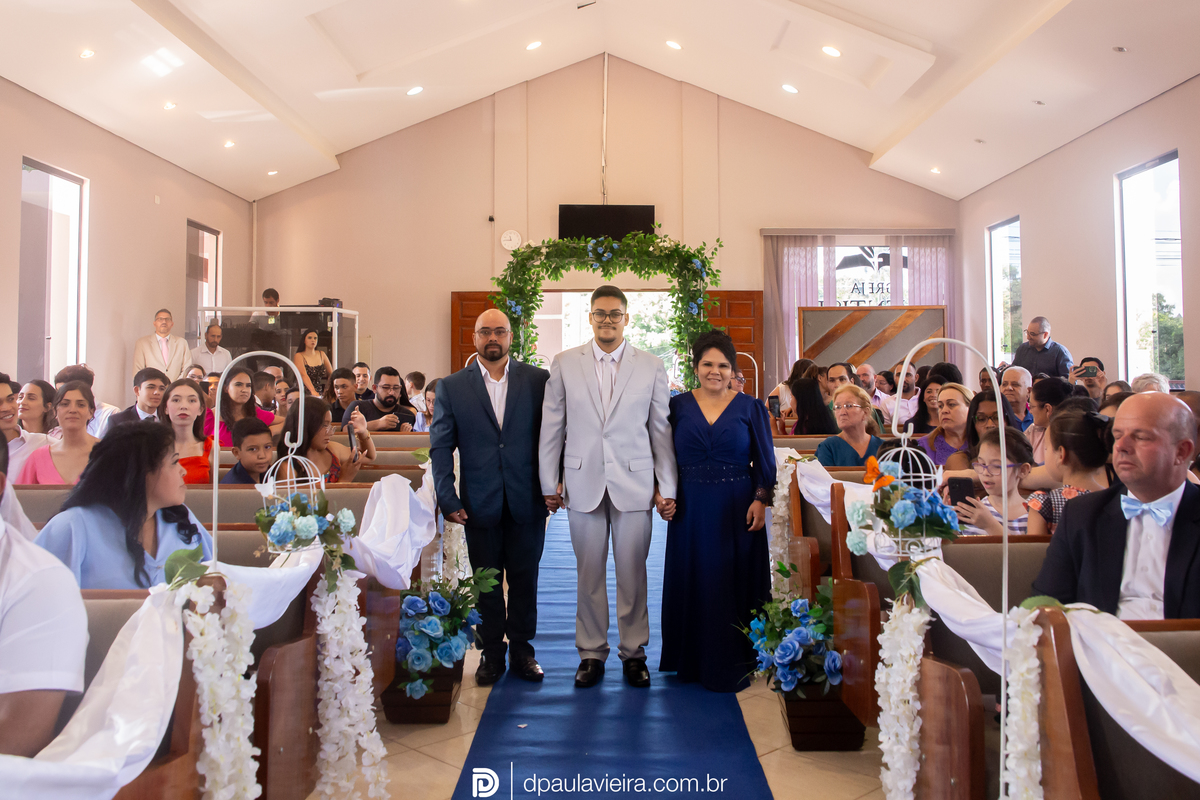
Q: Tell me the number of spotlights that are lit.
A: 10